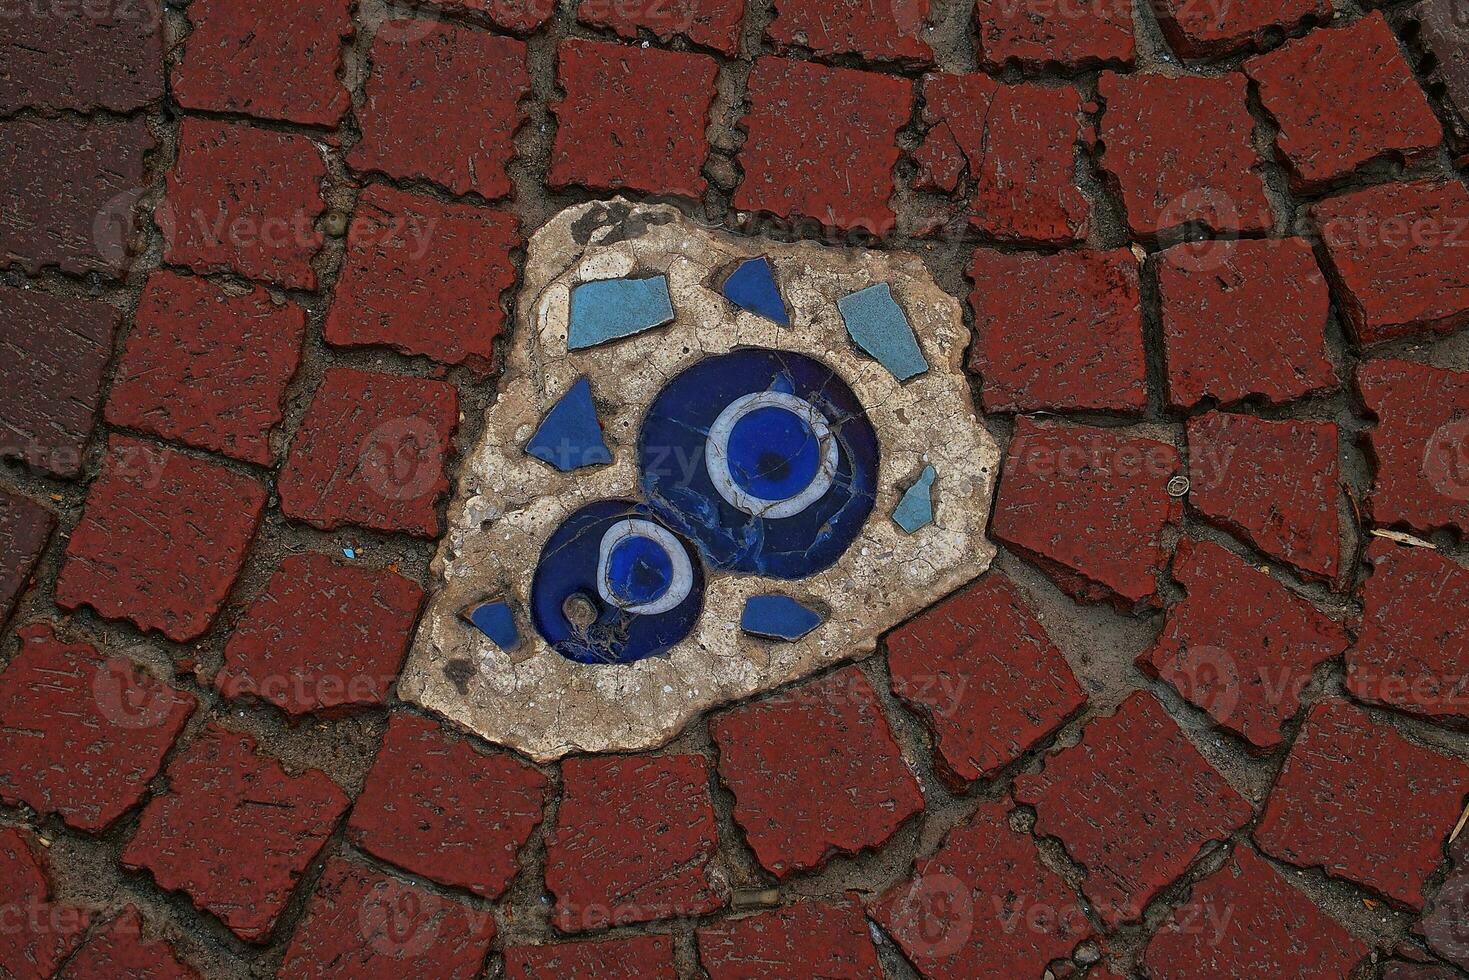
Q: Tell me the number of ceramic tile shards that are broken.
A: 7